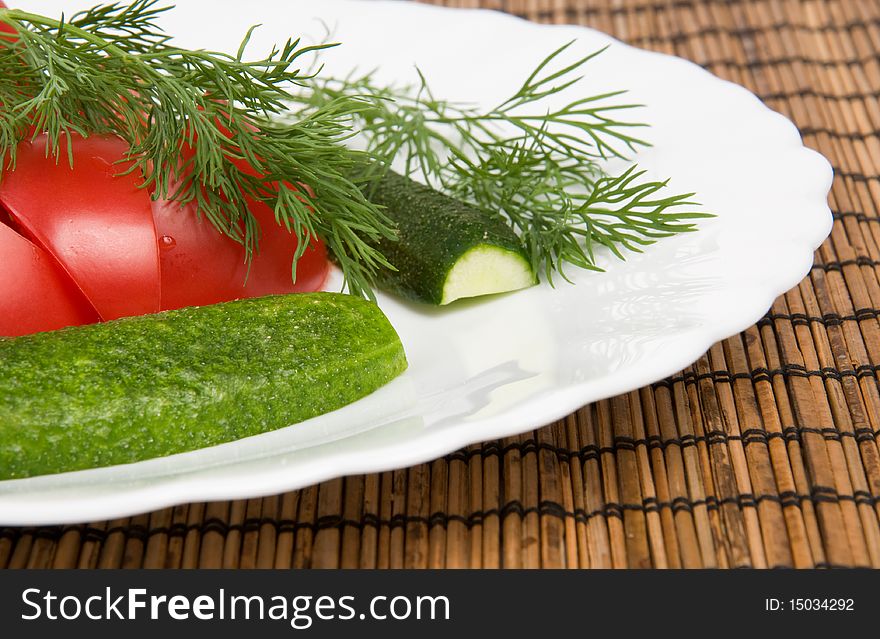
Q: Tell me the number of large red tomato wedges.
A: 3